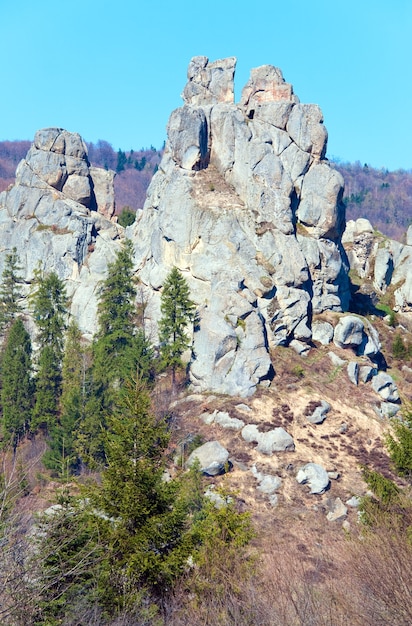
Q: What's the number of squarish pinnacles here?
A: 2